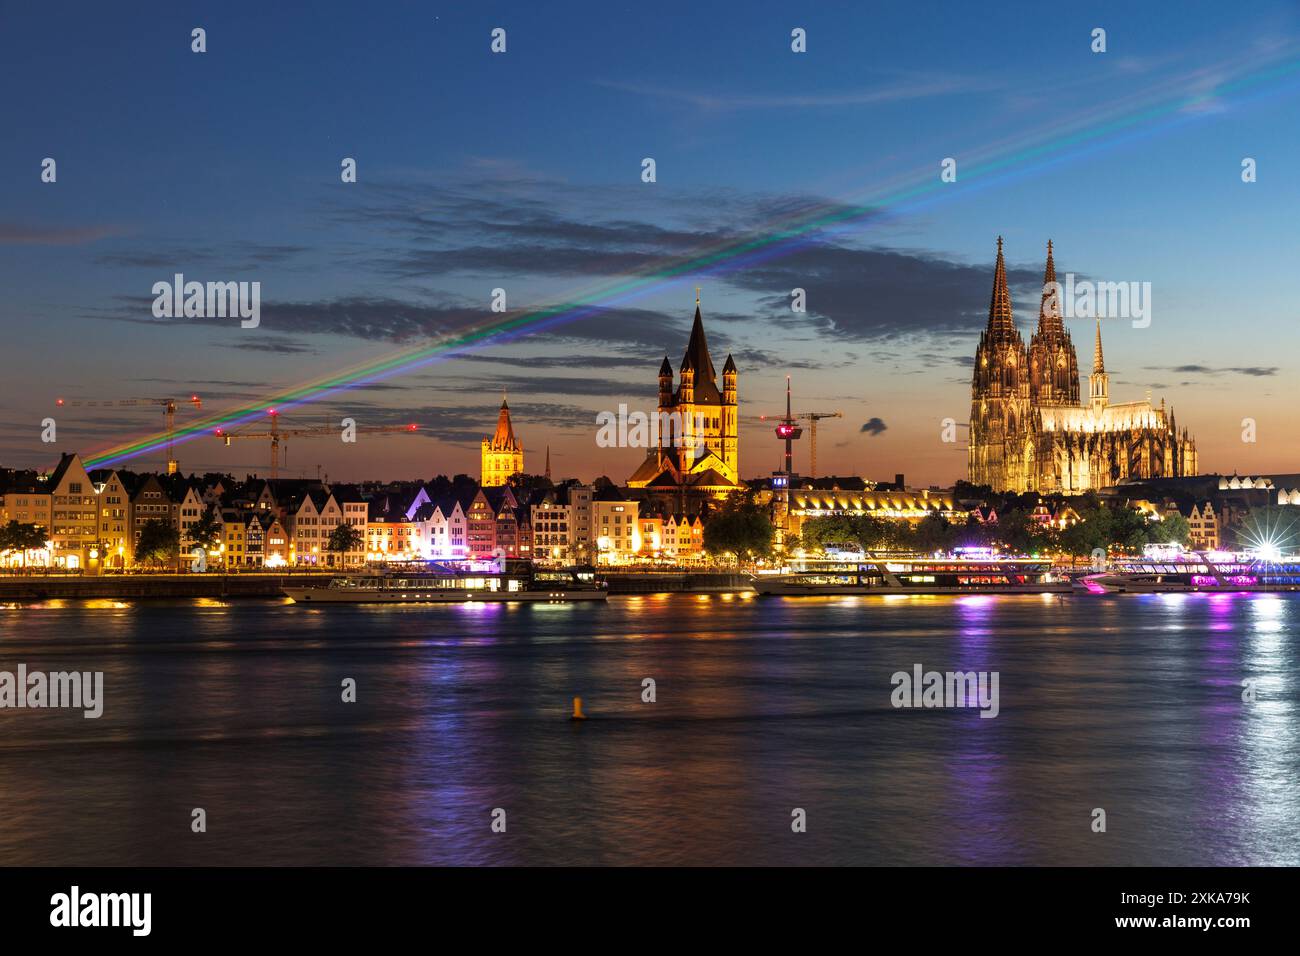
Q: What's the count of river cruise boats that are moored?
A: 3